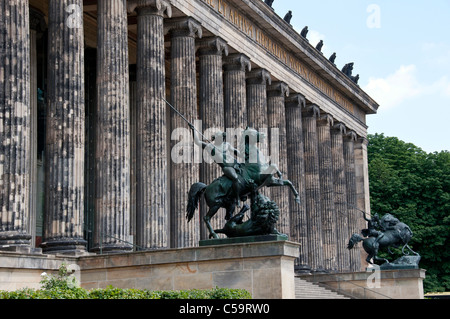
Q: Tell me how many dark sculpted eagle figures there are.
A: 7